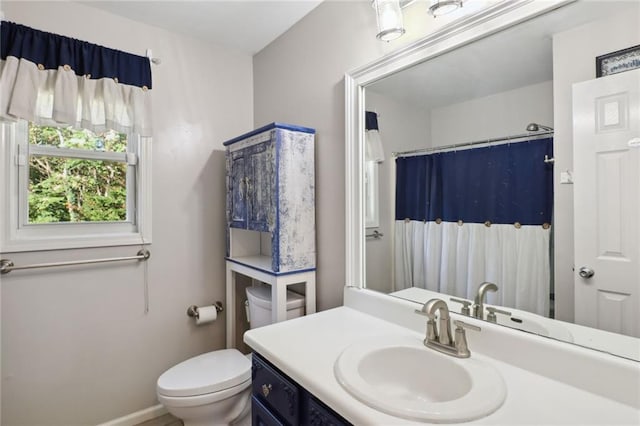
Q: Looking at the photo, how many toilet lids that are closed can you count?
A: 1